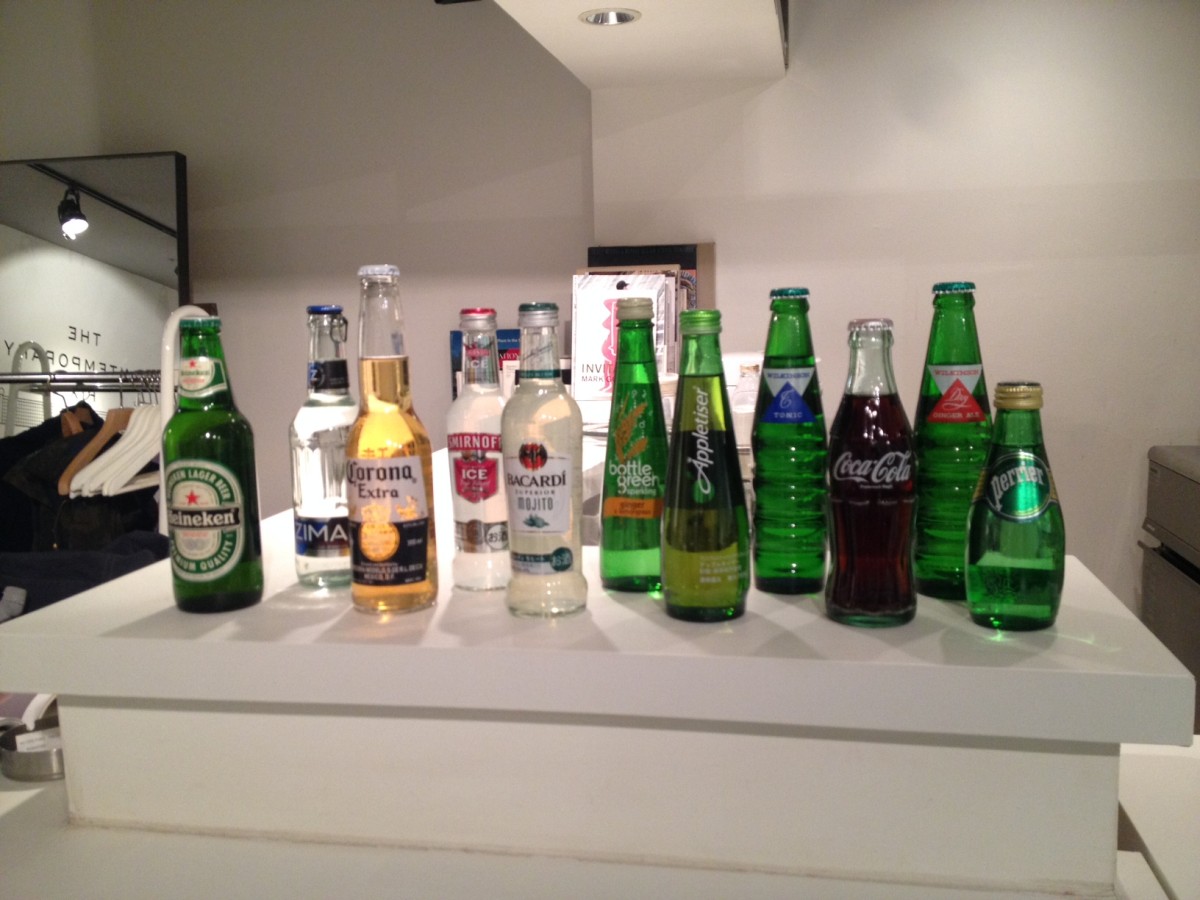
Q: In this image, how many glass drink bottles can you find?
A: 11